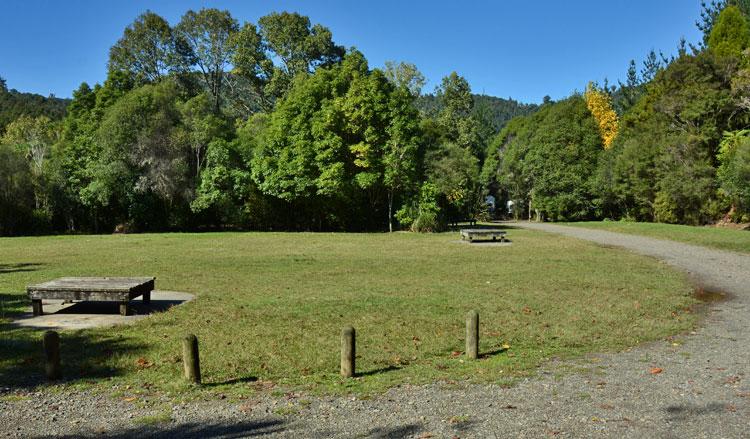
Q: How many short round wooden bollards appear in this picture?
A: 4